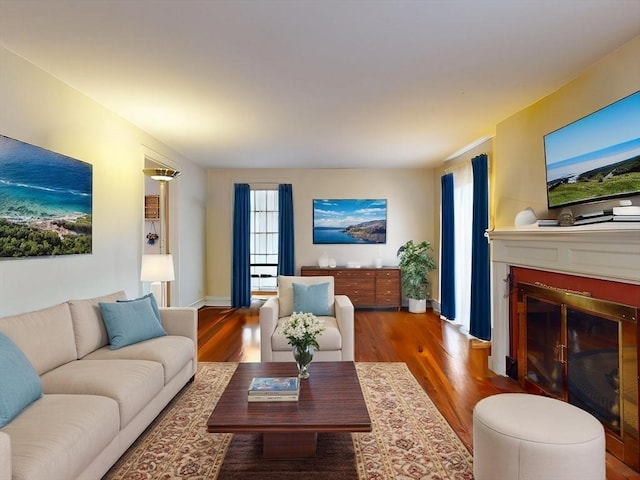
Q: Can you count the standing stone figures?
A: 0